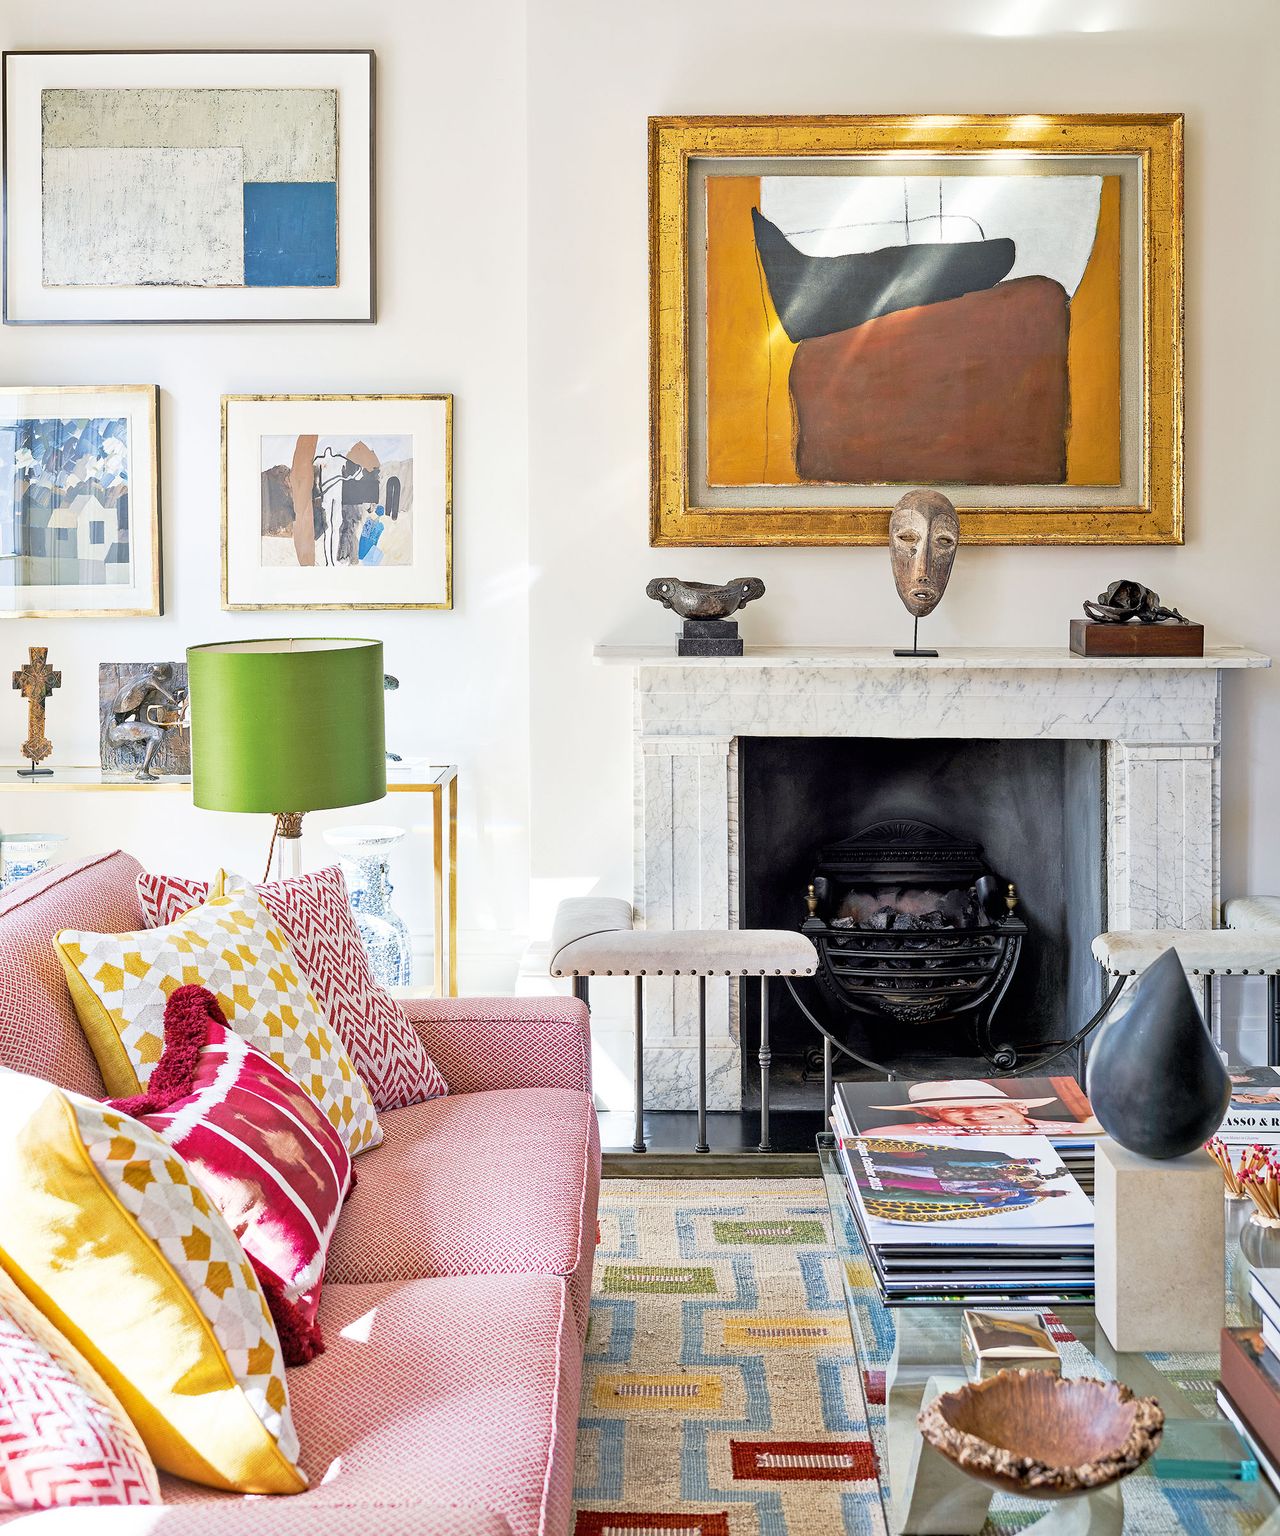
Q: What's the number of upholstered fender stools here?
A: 2